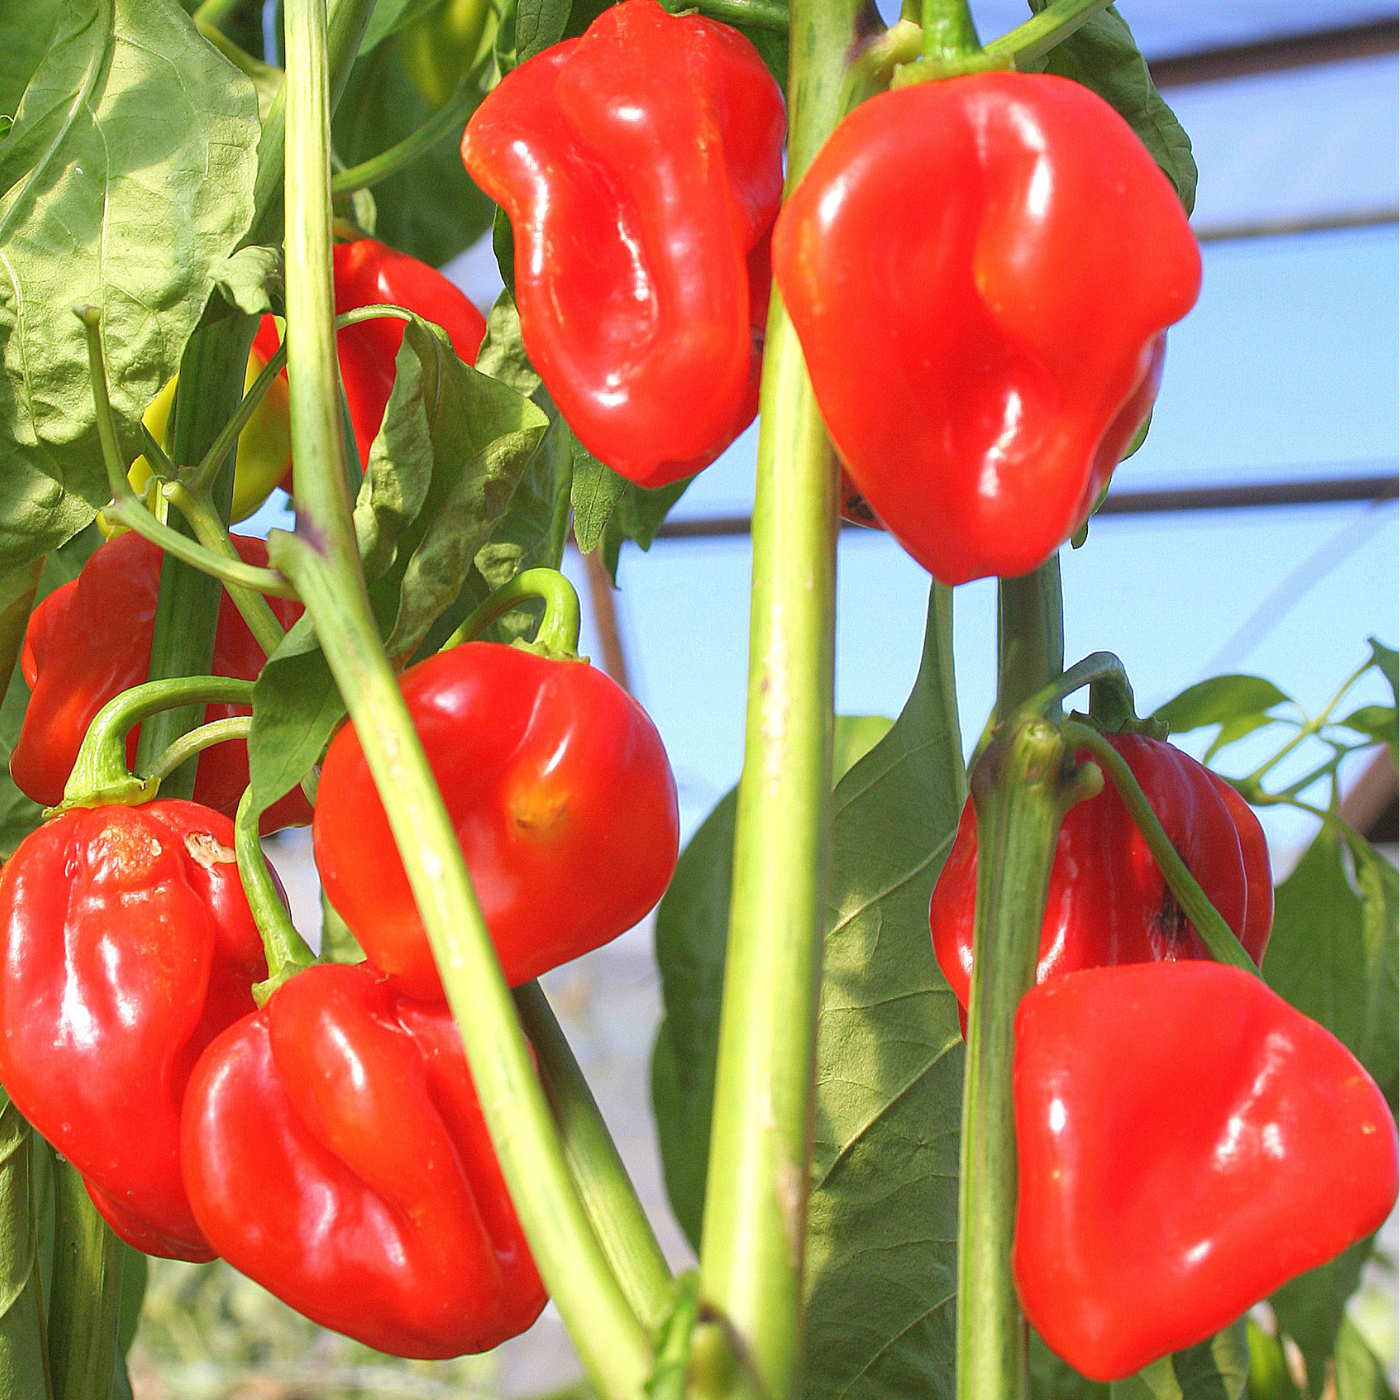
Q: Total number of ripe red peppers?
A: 9